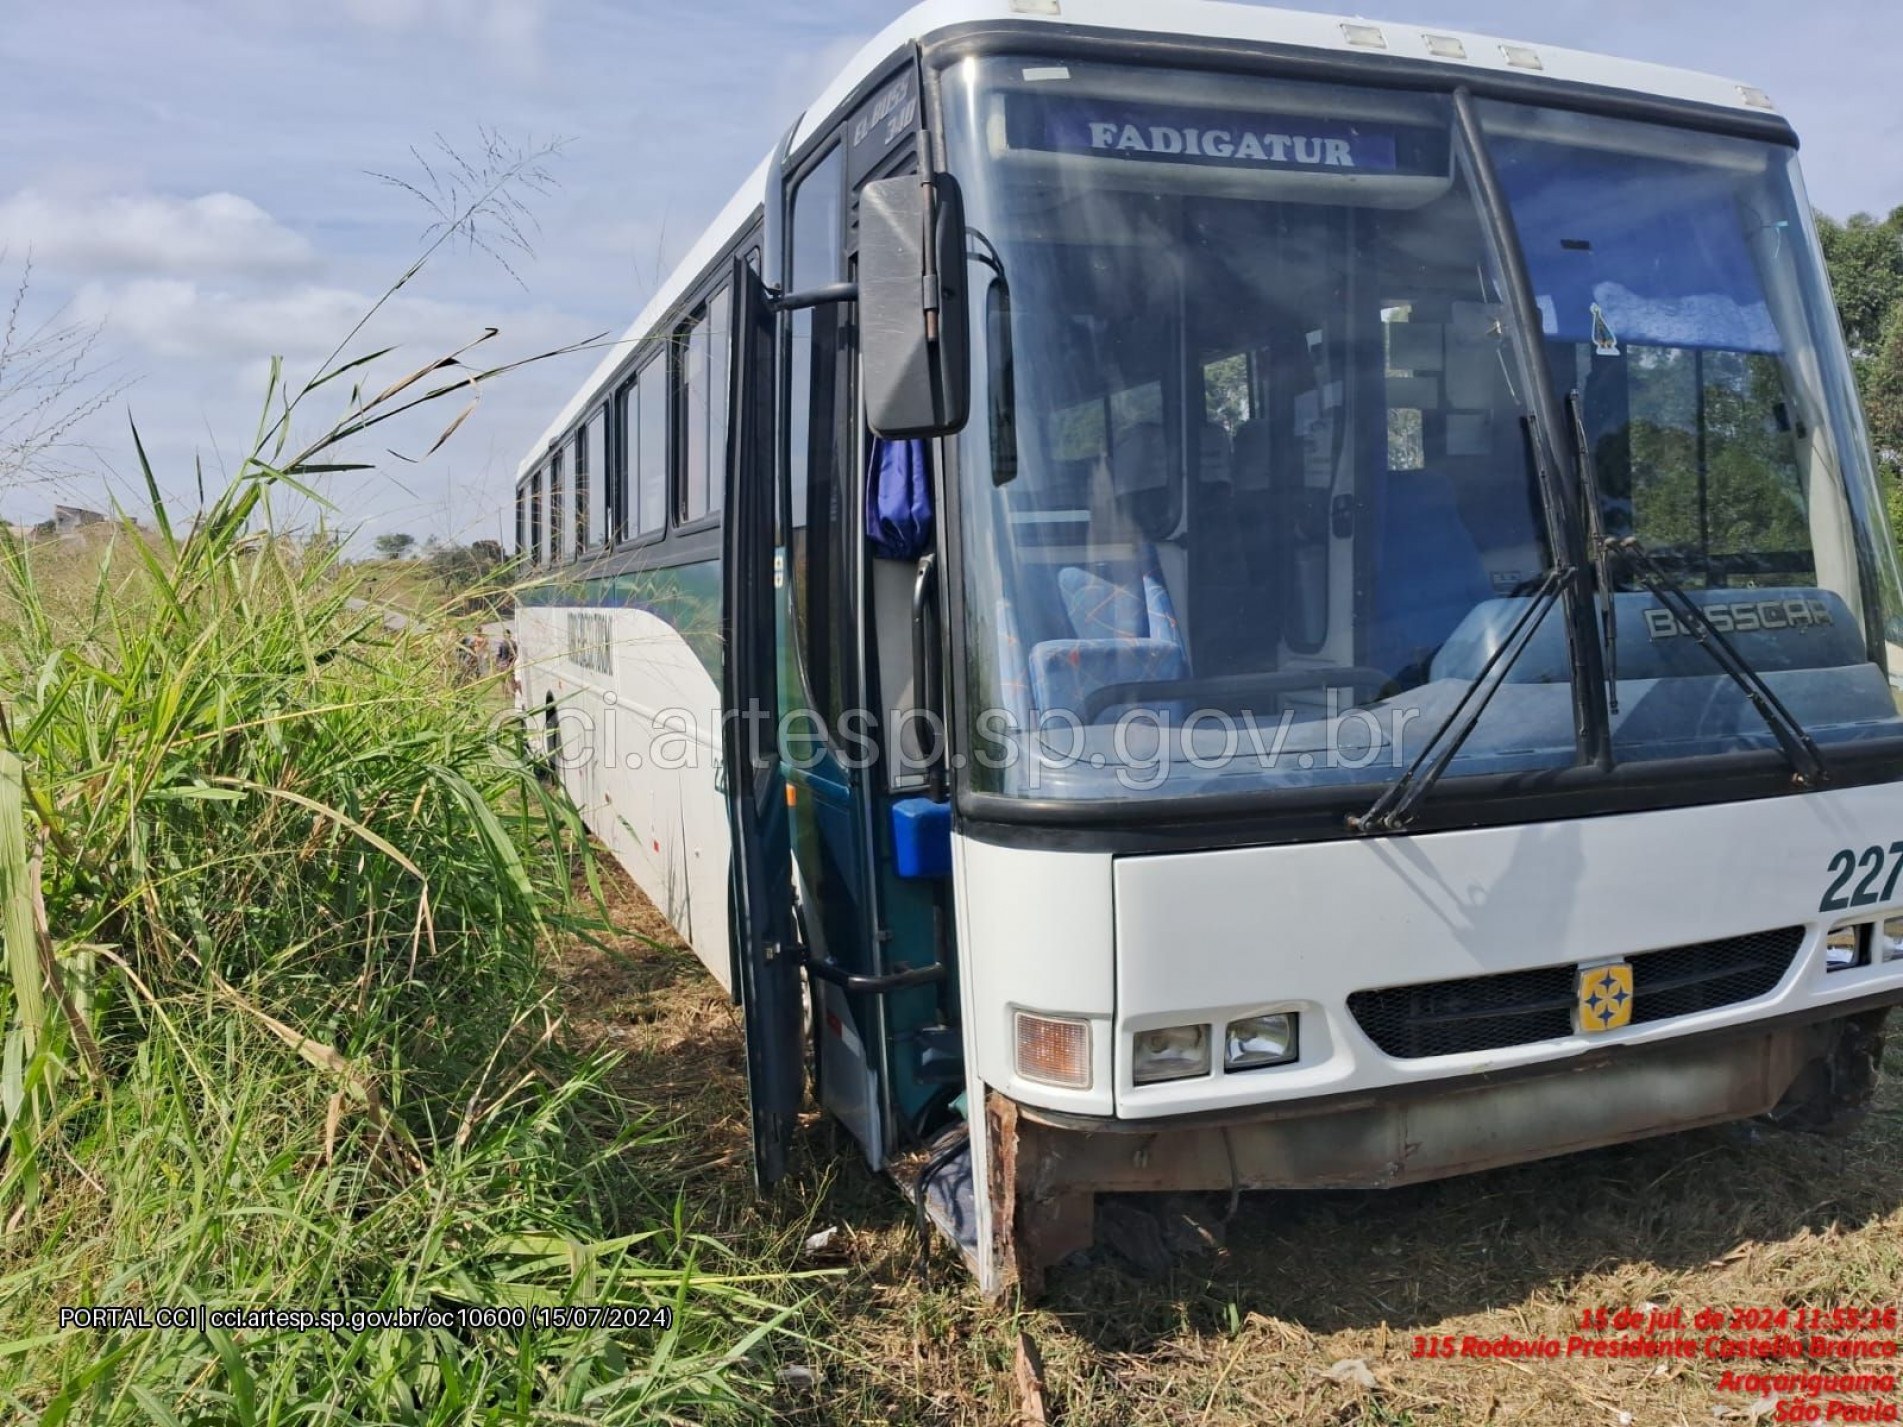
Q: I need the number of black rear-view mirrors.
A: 1